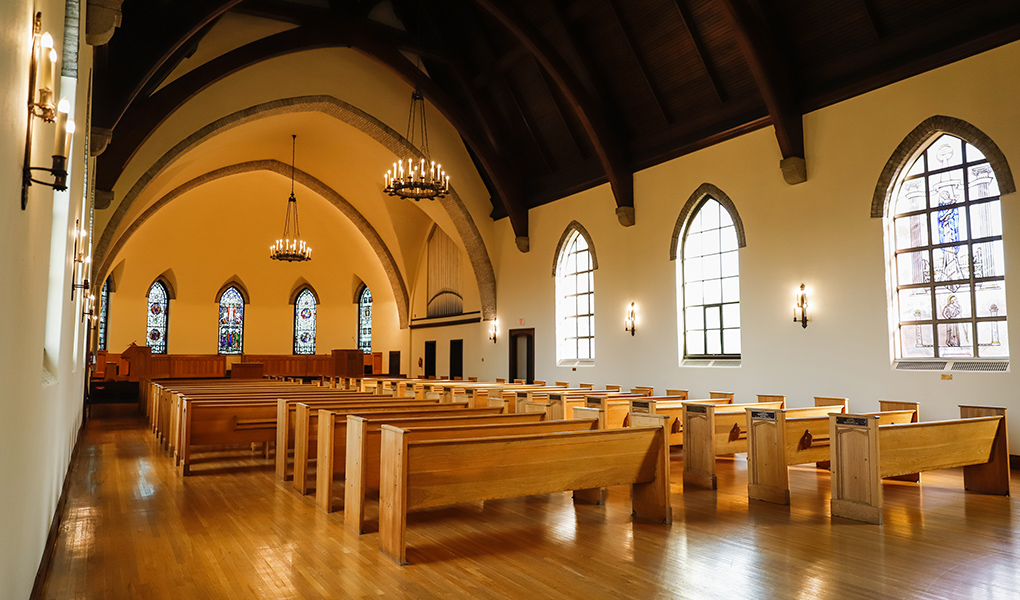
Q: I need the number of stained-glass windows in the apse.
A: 5